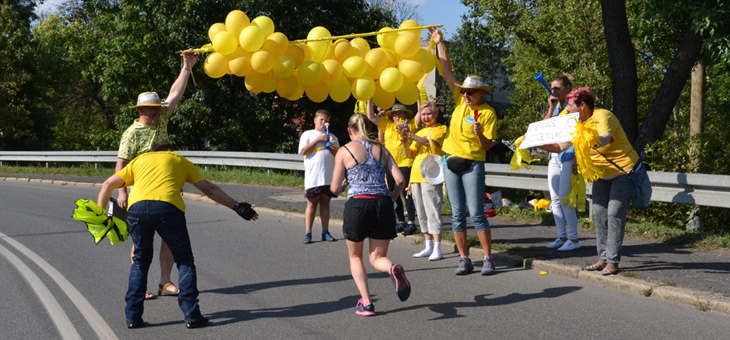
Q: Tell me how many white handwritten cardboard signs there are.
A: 1